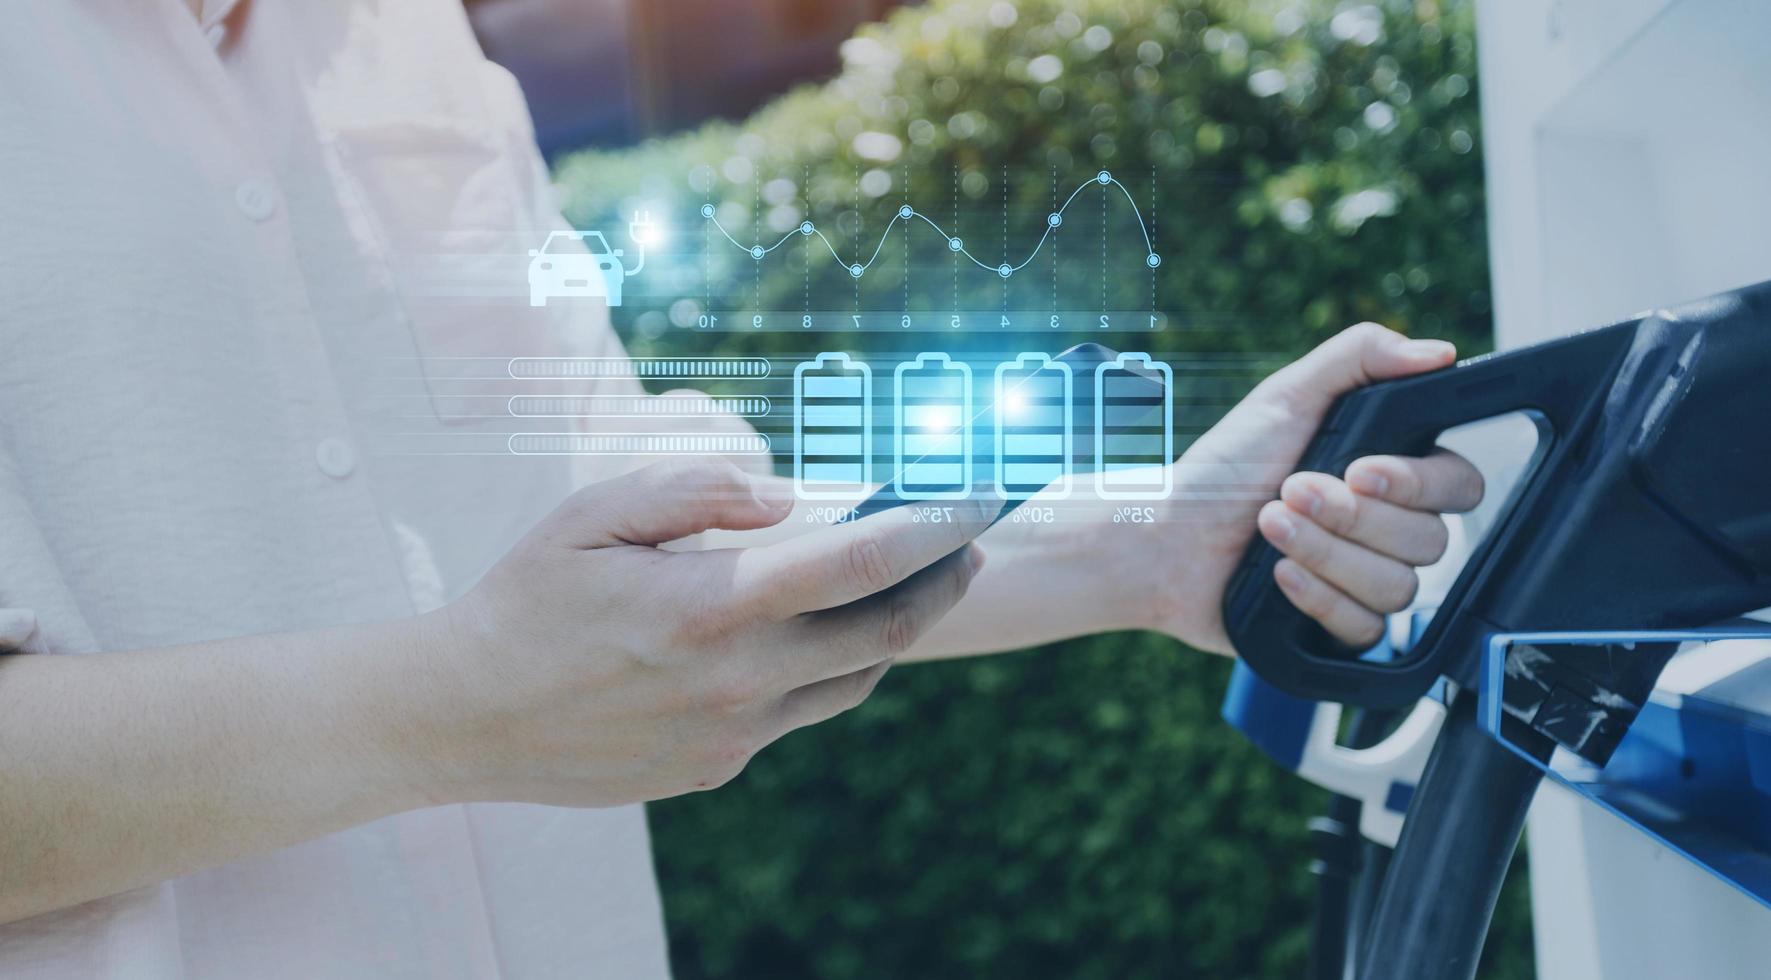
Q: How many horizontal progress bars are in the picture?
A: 3